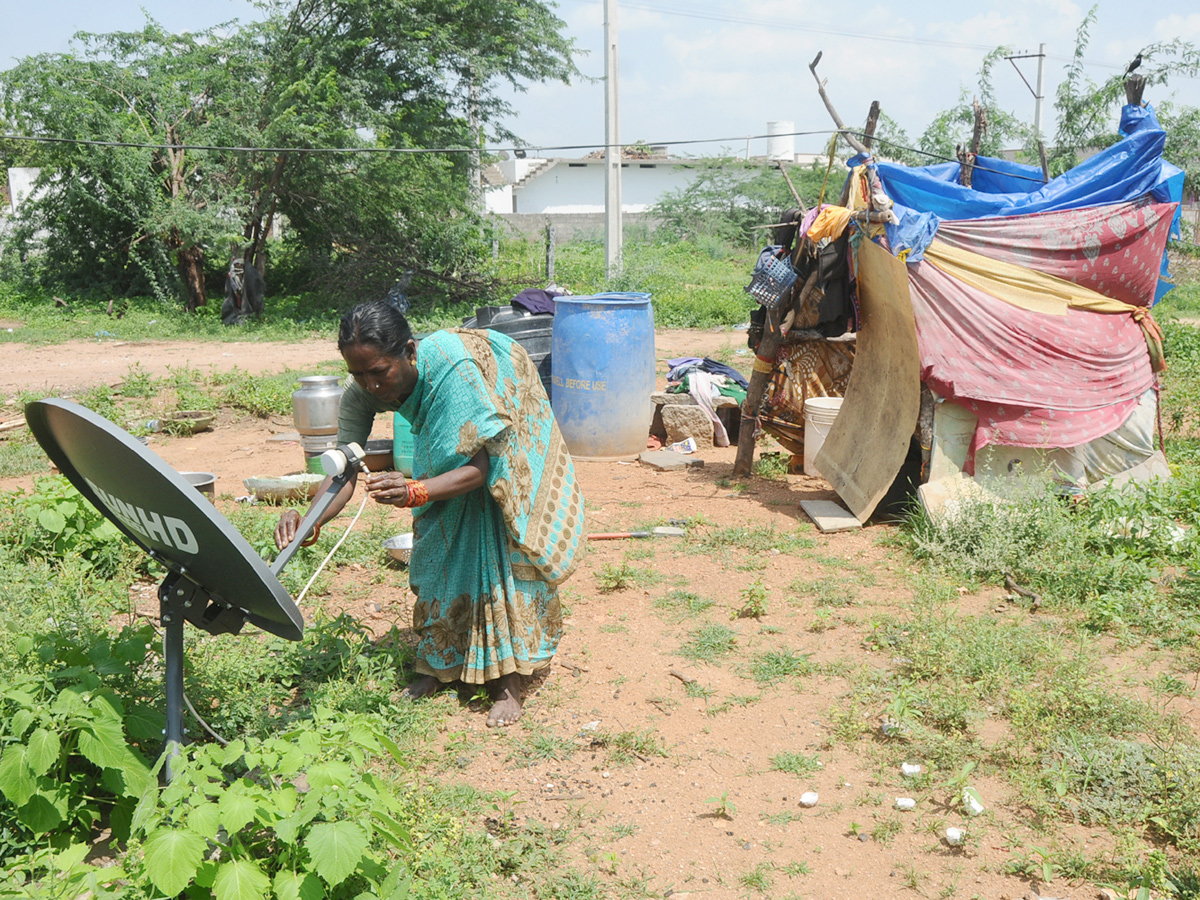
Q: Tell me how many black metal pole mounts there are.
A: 1